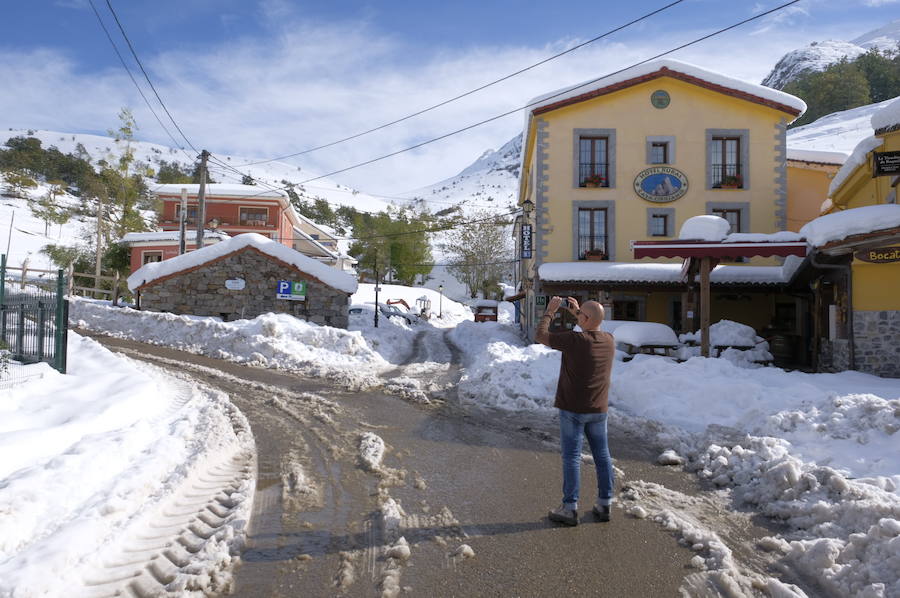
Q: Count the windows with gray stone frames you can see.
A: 6